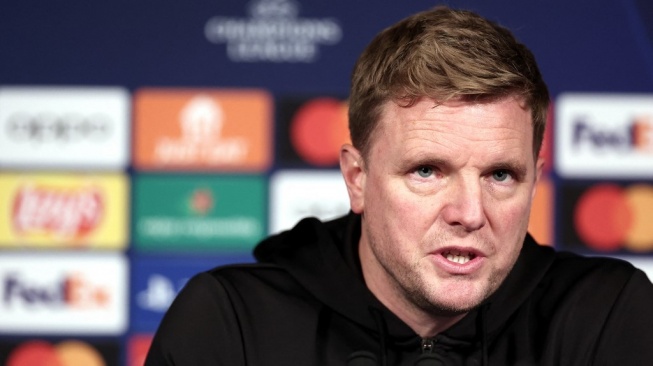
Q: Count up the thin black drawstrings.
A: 2